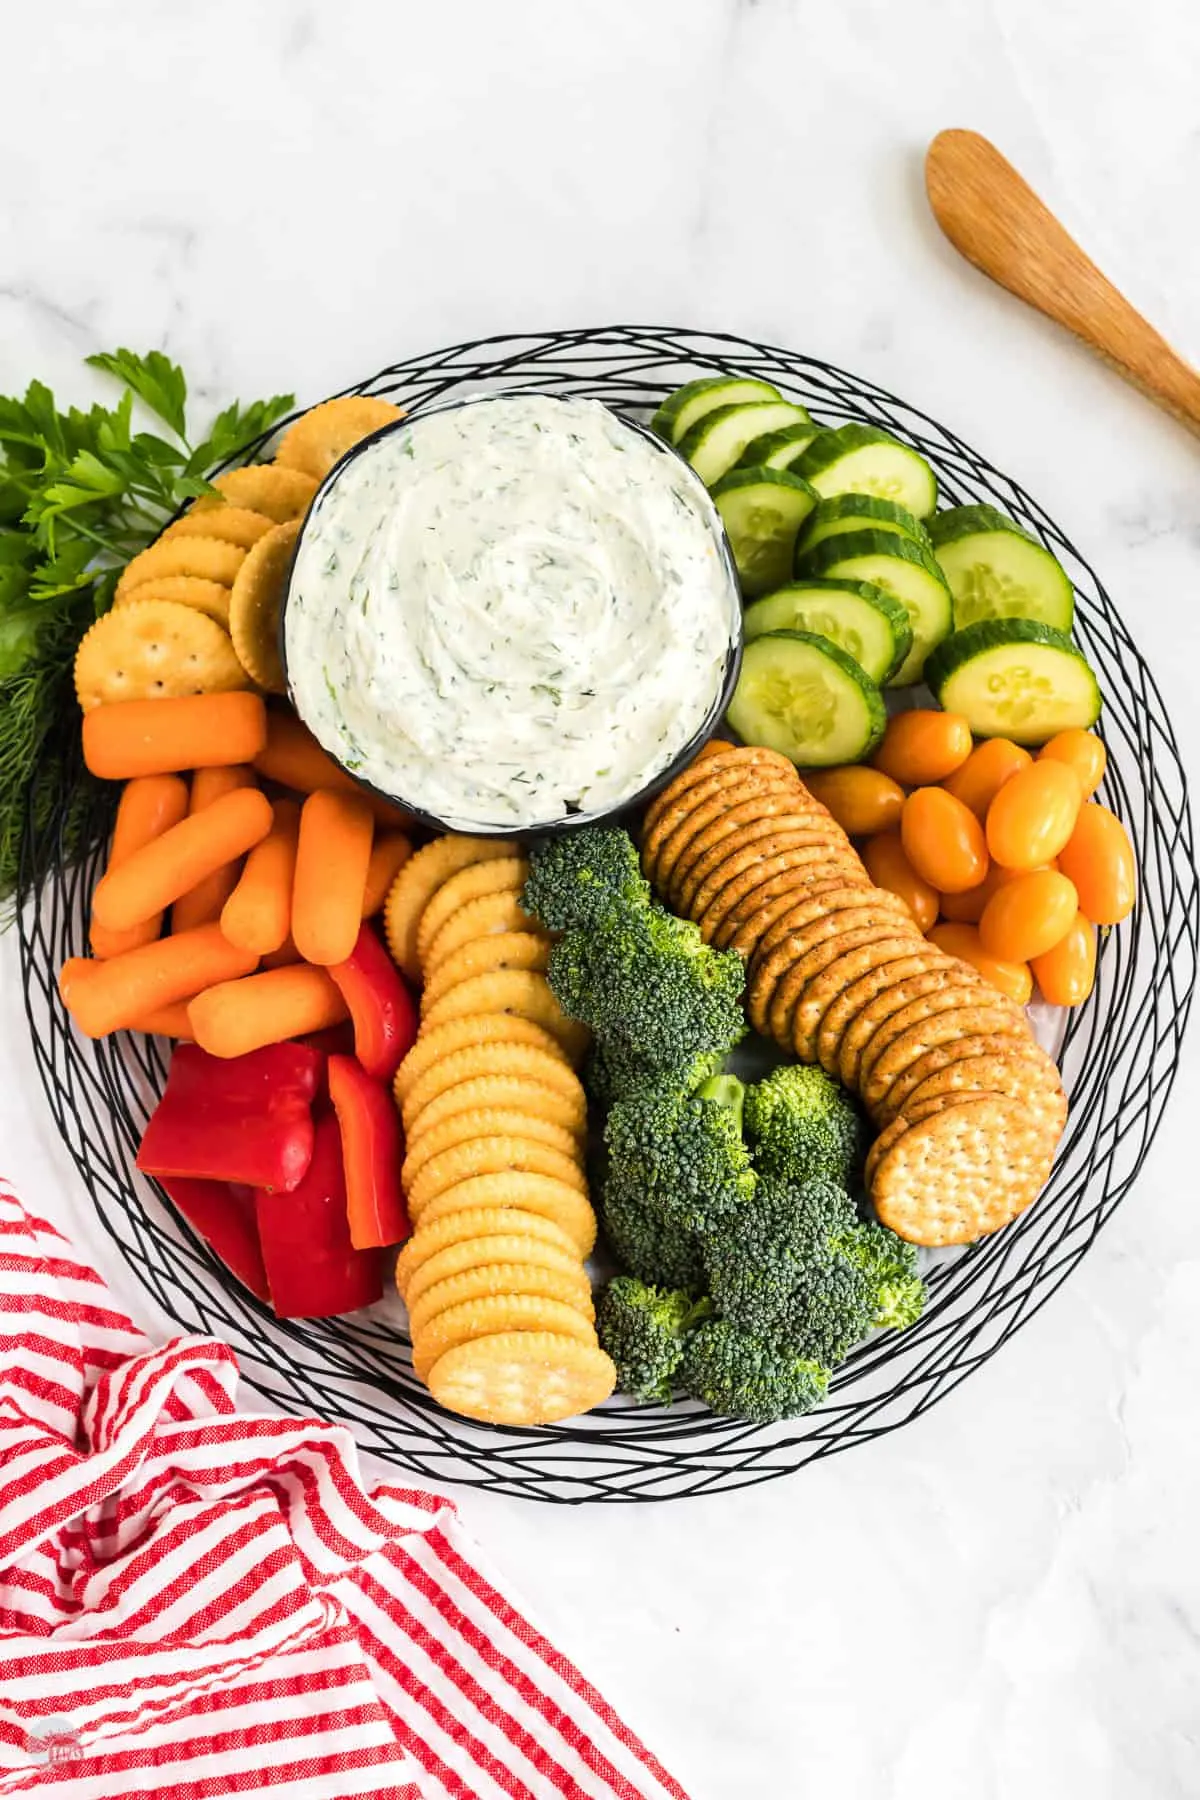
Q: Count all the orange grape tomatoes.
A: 12